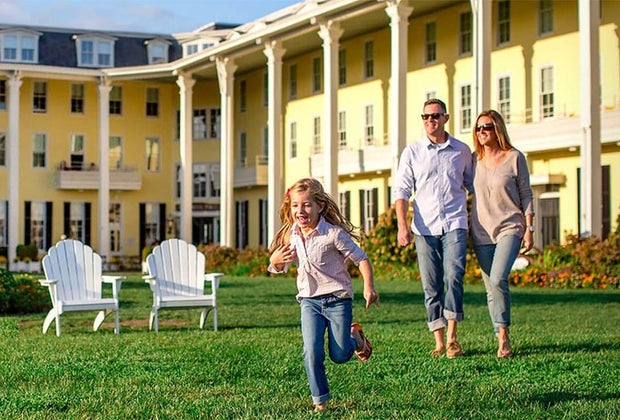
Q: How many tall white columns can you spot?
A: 9